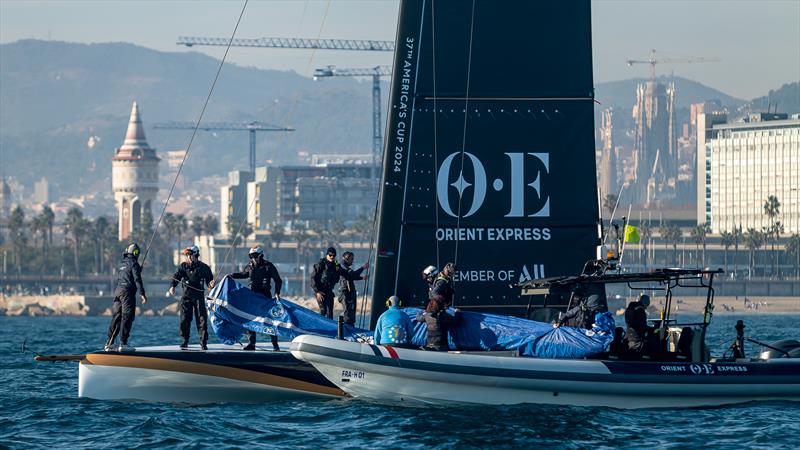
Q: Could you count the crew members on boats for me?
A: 11